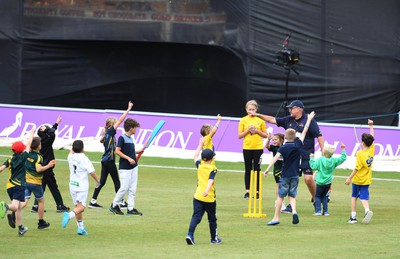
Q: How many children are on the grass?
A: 13